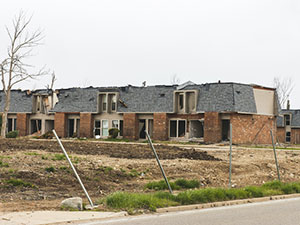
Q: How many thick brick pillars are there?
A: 6